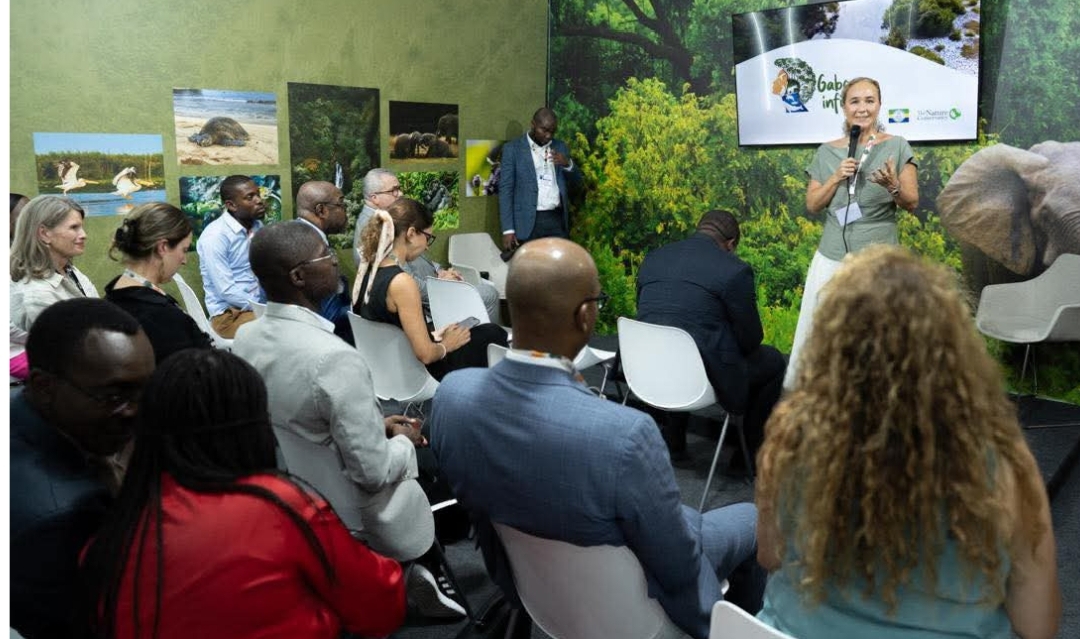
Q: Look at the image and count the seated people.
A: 13